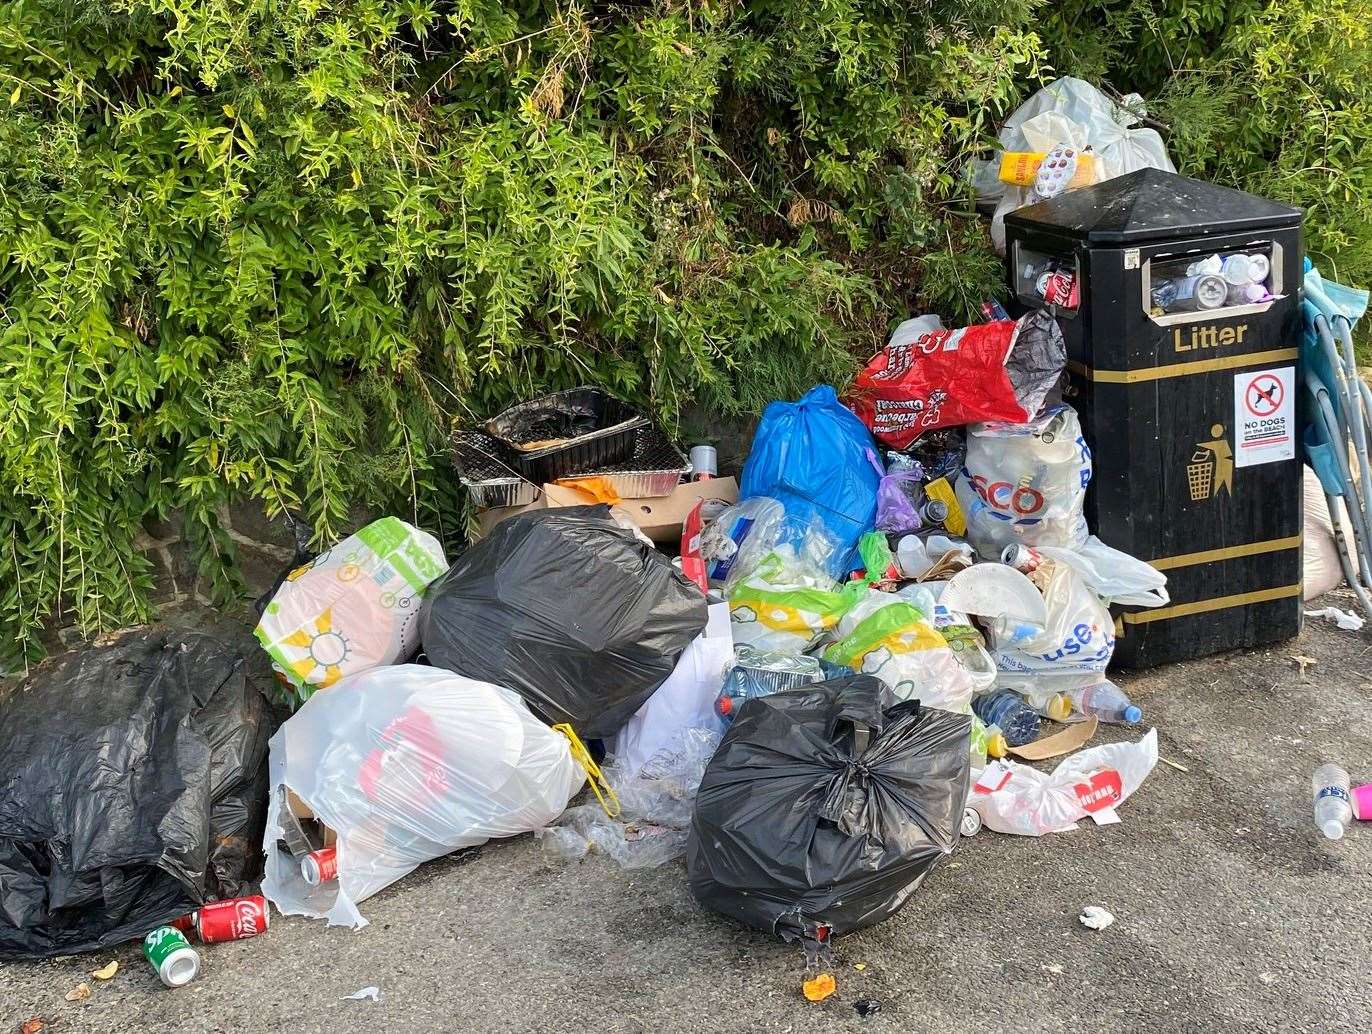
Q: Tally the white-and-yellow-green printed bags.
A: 3